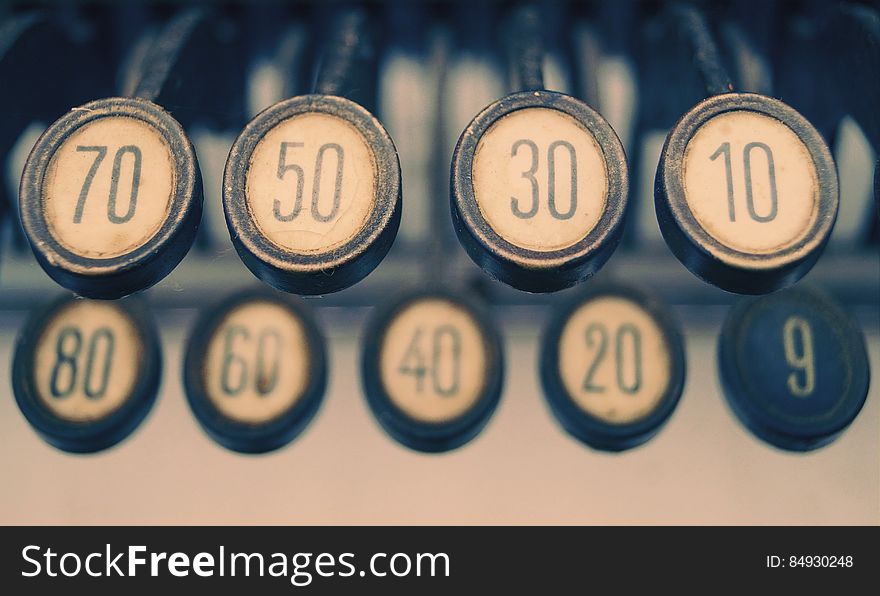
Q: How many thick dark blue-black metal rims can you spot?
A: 9